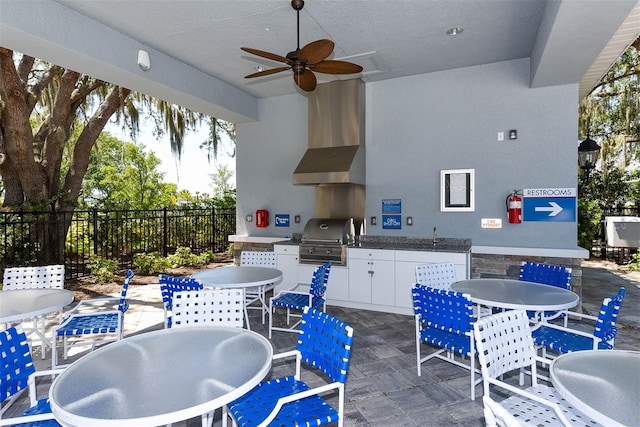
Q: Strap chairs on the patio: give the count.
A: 13